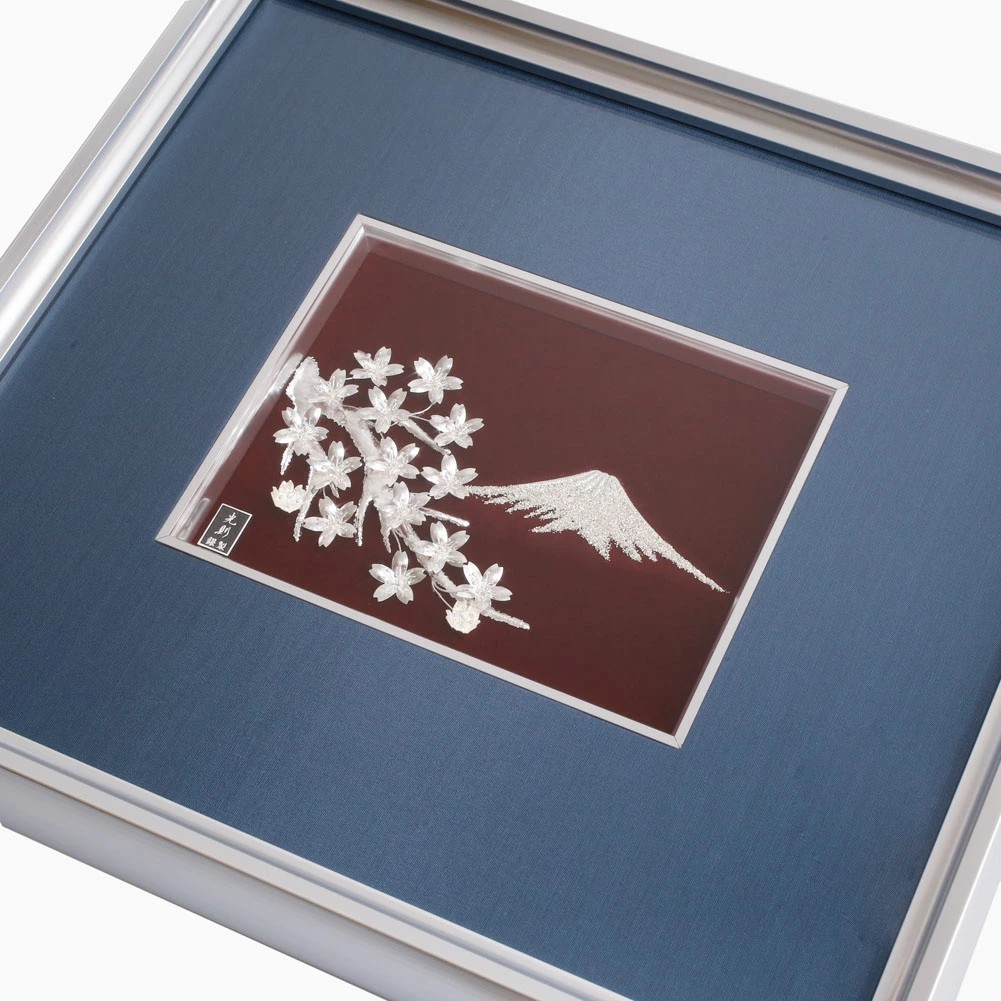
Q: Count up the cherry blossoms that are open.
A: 14